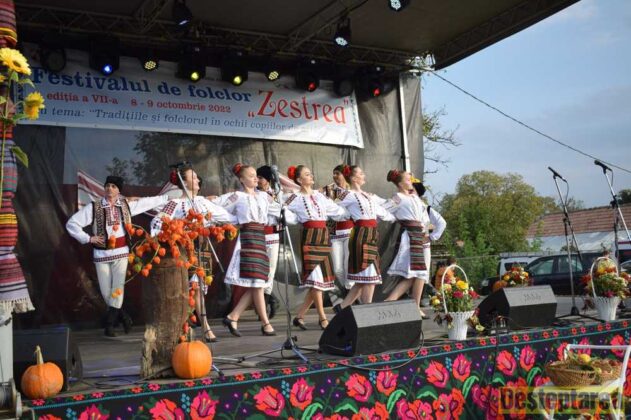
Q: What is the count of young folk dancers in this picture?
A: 9